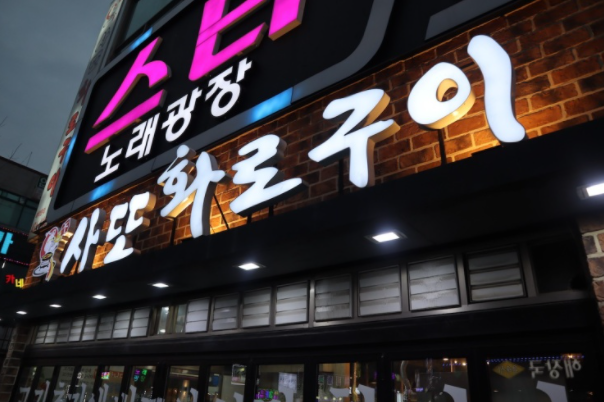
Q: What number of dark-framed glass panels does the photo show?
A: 12